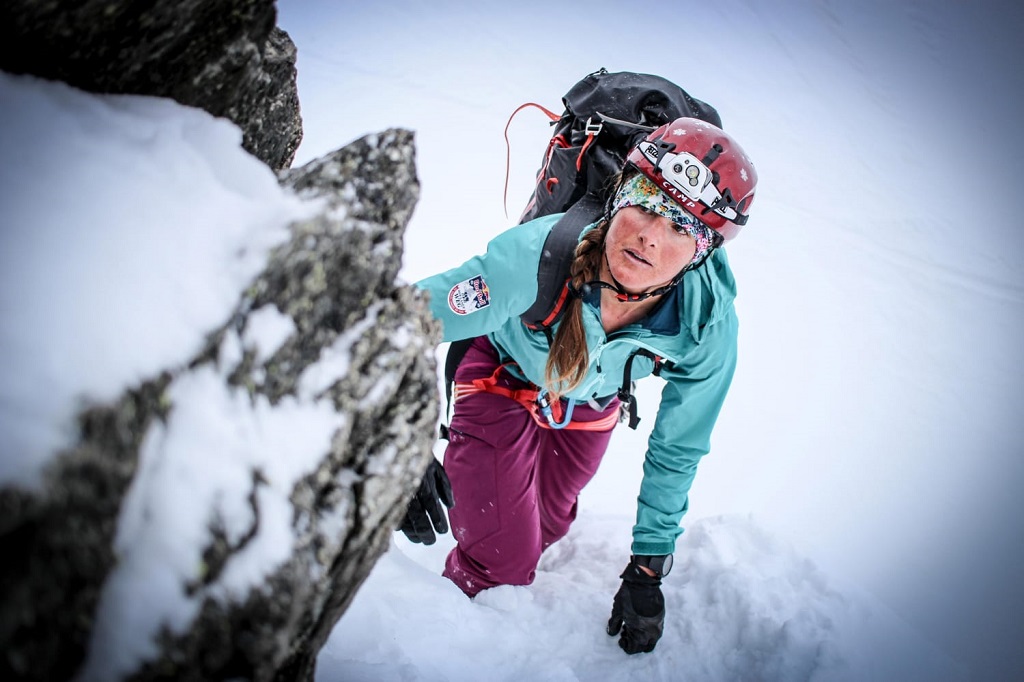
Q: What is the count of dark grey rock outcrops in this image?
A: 2